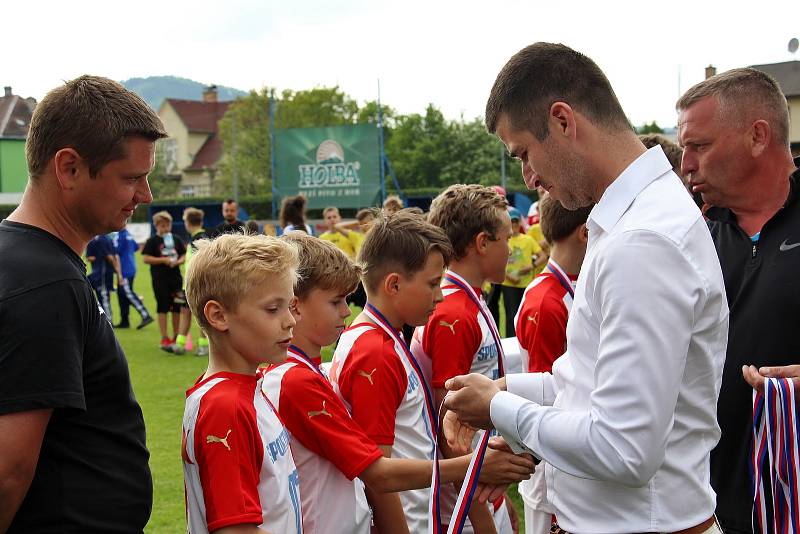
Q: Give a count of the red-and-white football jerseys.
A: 5